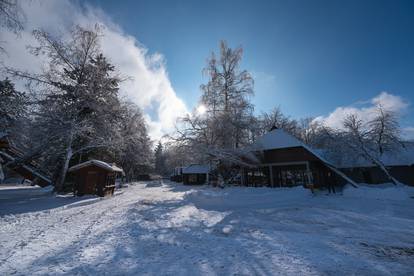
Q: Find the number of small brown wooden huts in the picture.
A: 1